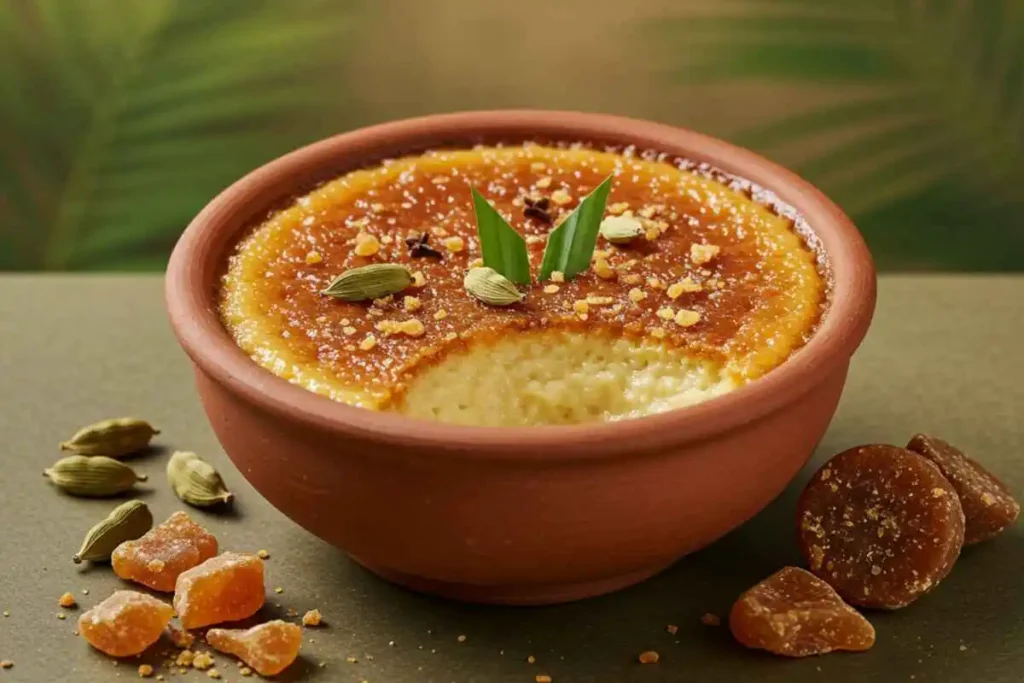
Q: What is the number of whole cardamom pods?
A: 7